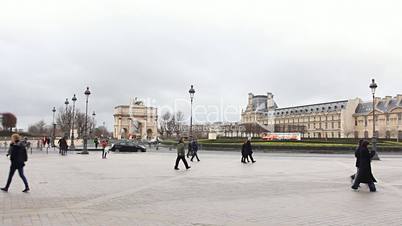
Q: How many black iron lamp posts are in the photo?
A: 7